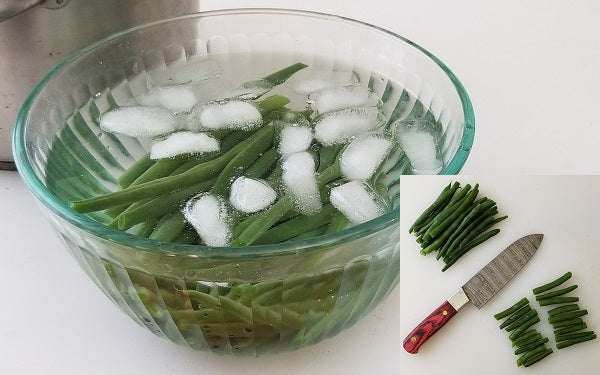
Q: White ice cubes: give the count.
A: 14